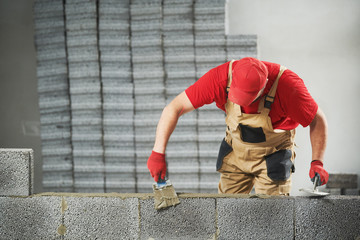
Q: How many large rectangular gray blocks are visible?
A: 6